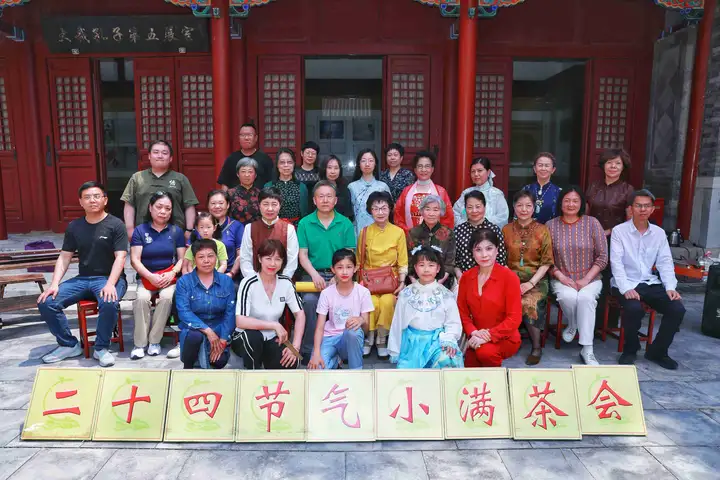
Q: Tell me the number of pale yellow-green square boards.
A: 9